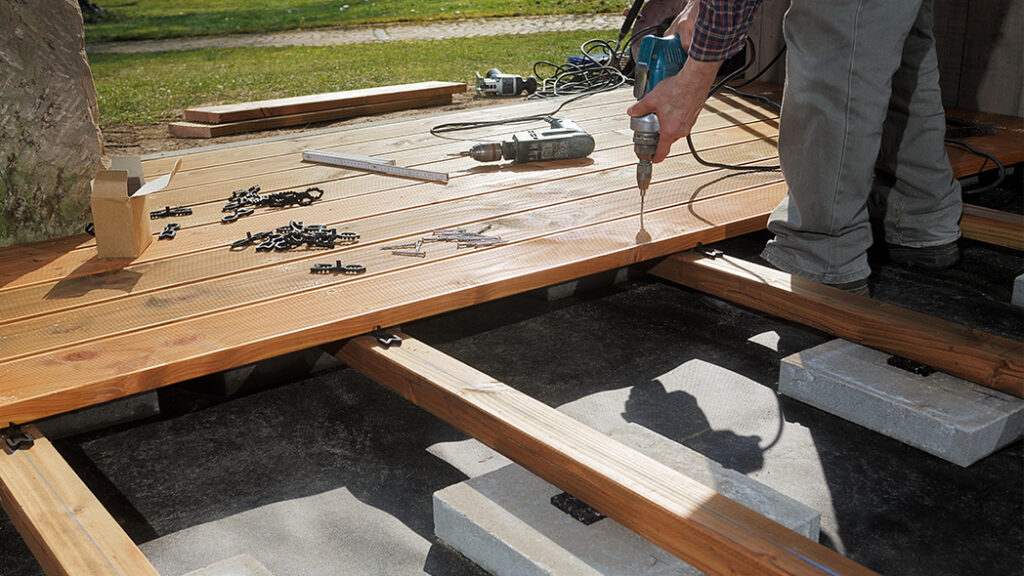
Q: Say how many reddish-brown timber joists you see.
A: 4